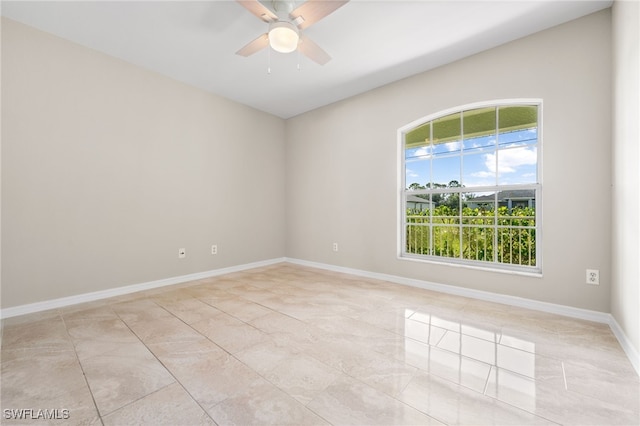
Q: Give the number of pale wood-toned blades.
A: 4